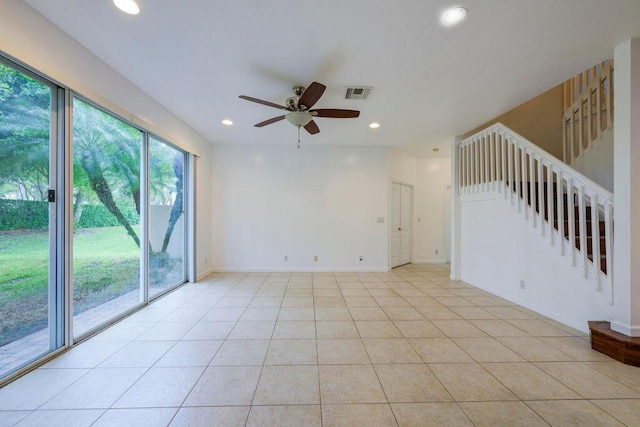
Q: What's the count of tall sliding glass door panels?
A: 3